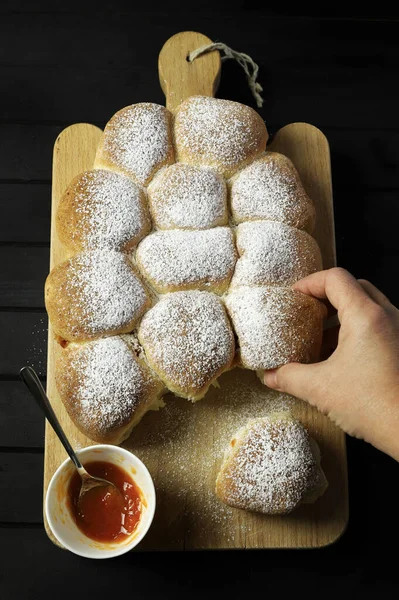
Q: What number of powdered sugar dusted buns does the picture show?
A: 12